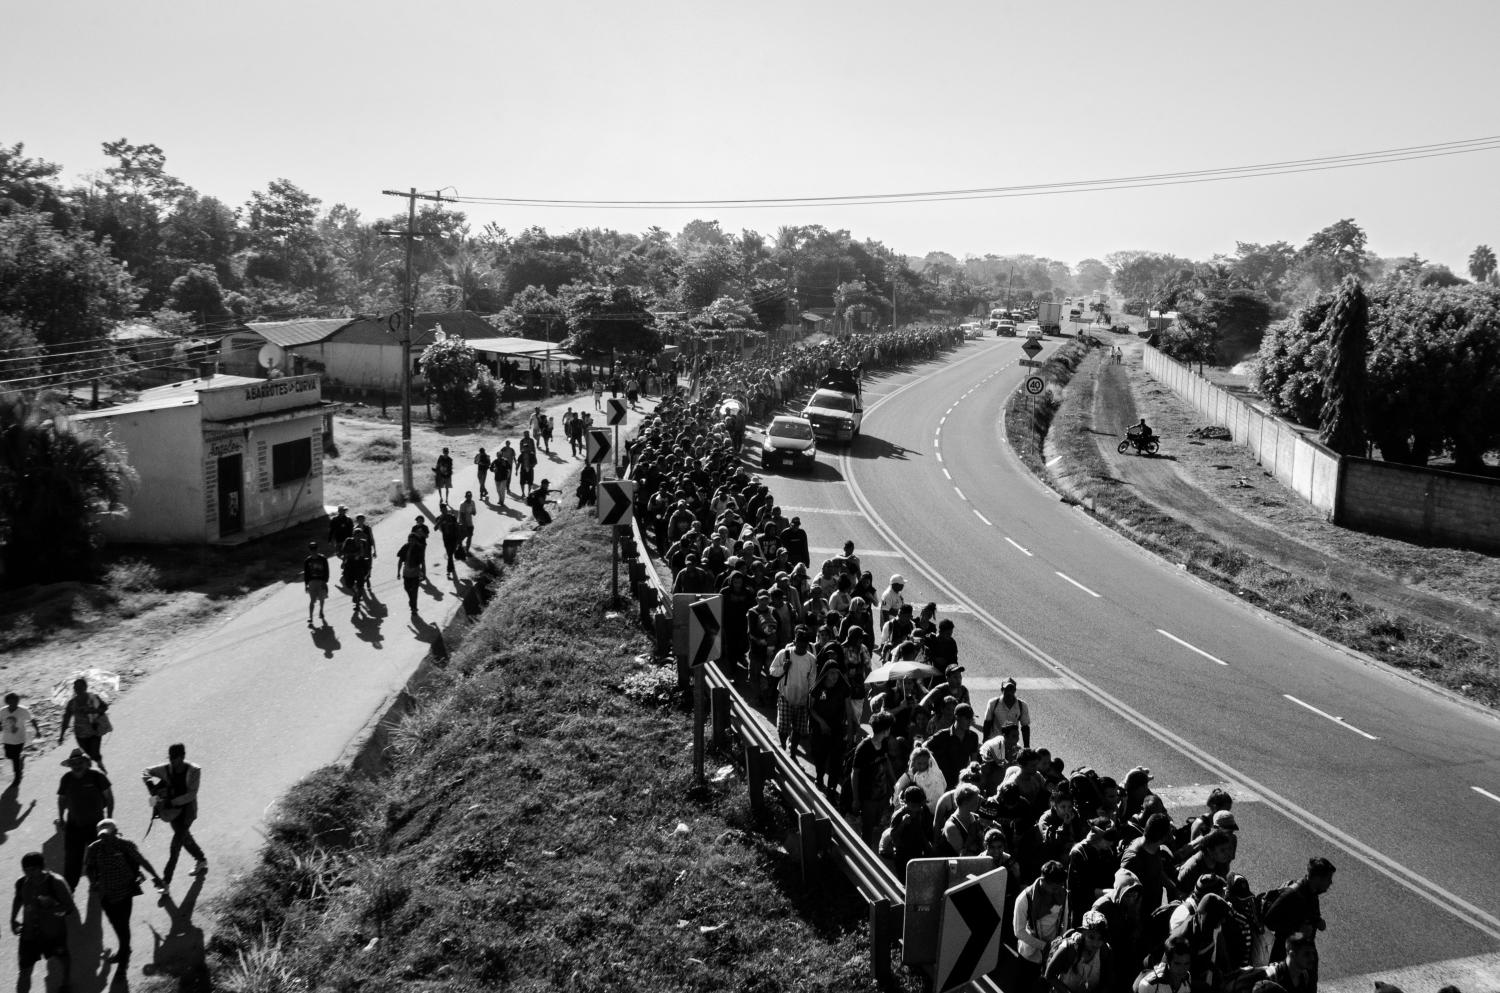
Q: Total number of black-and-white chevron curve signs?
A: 5